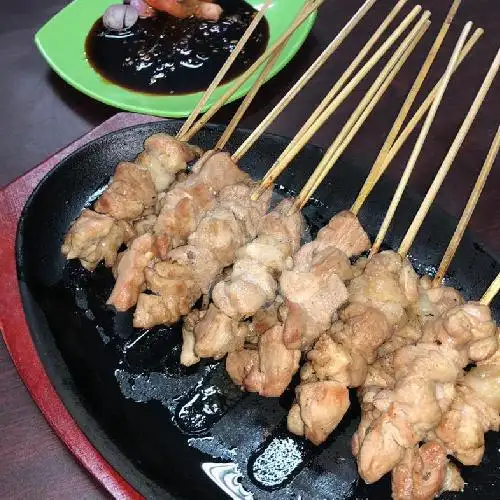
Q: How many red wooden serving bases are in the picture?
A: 1